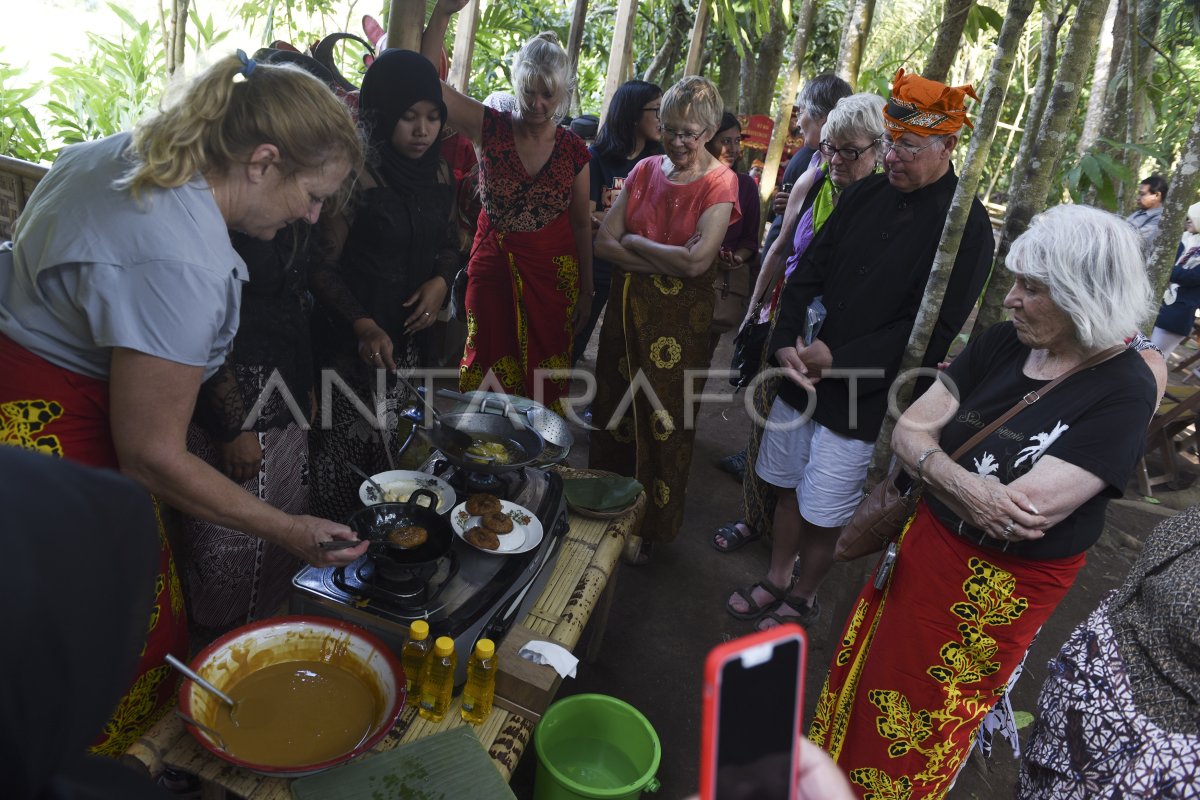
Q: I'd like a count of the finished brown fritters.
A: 3